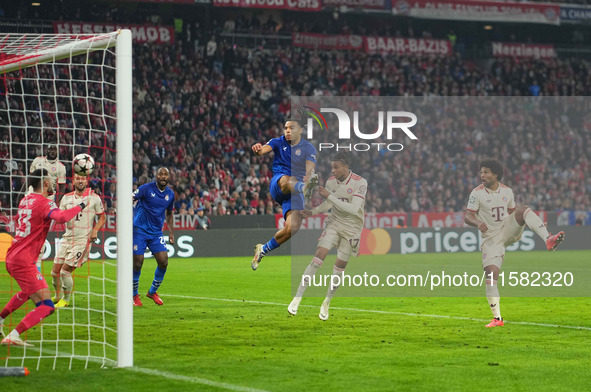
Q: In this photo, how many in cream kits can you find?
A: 4